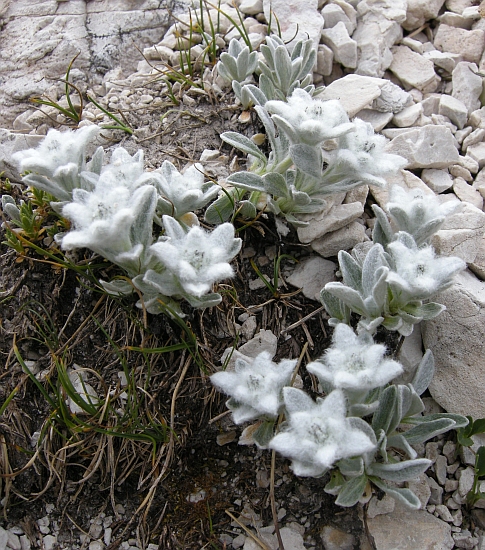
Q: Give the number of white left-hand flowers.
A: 5